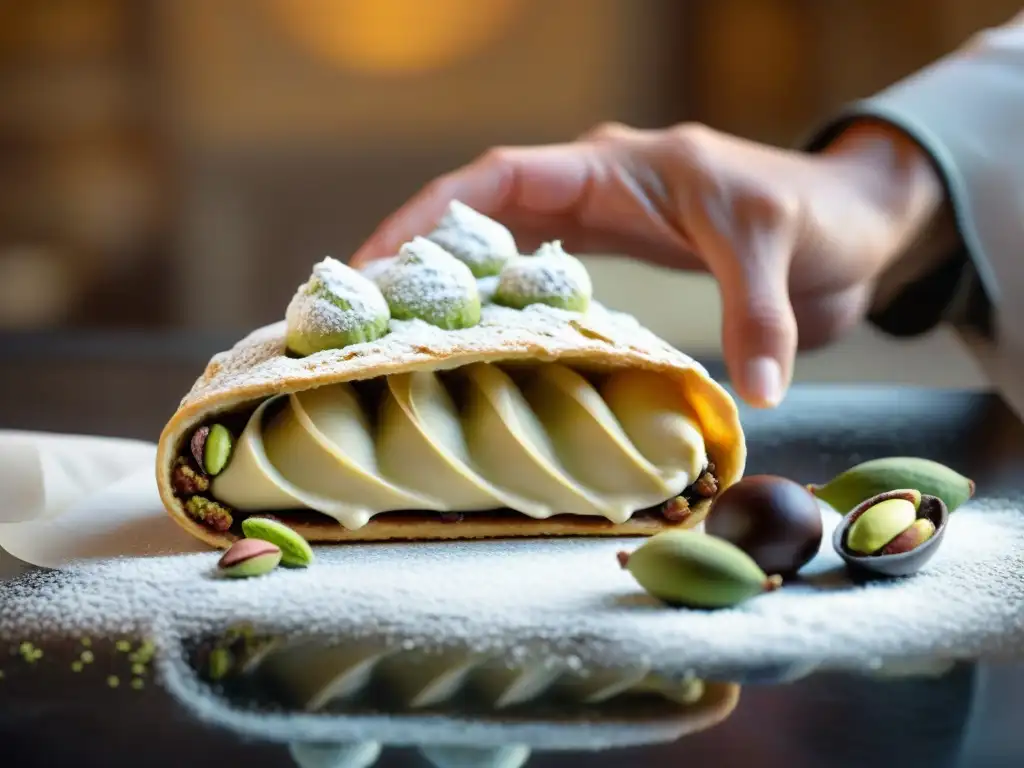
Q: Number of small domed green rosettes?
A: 4